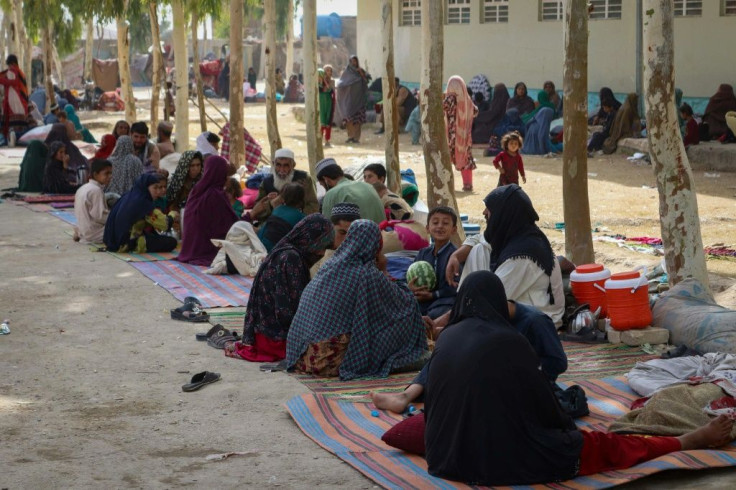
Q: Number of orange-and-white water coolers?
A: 2